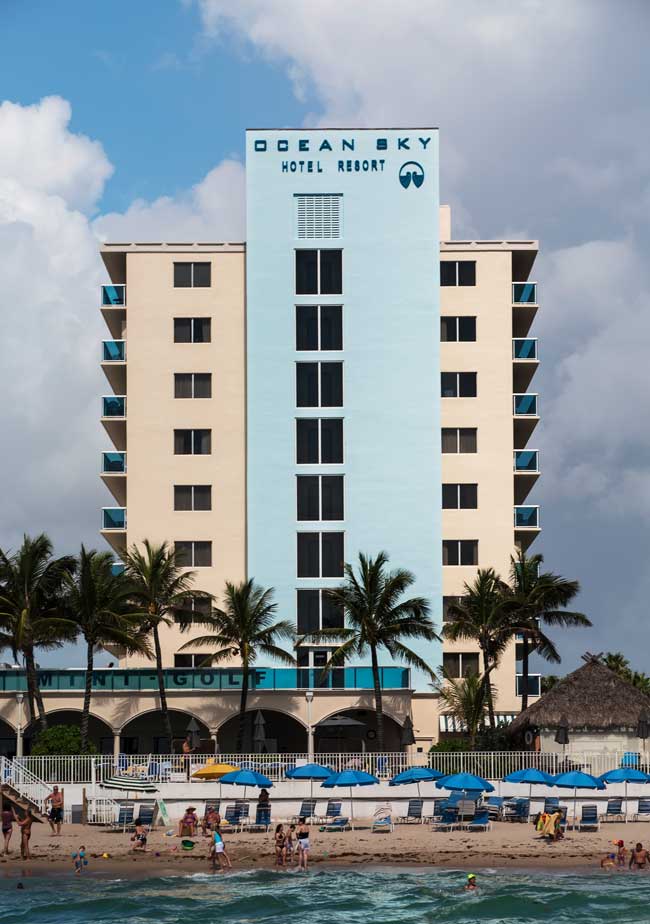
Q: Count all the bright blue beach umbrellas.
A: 8